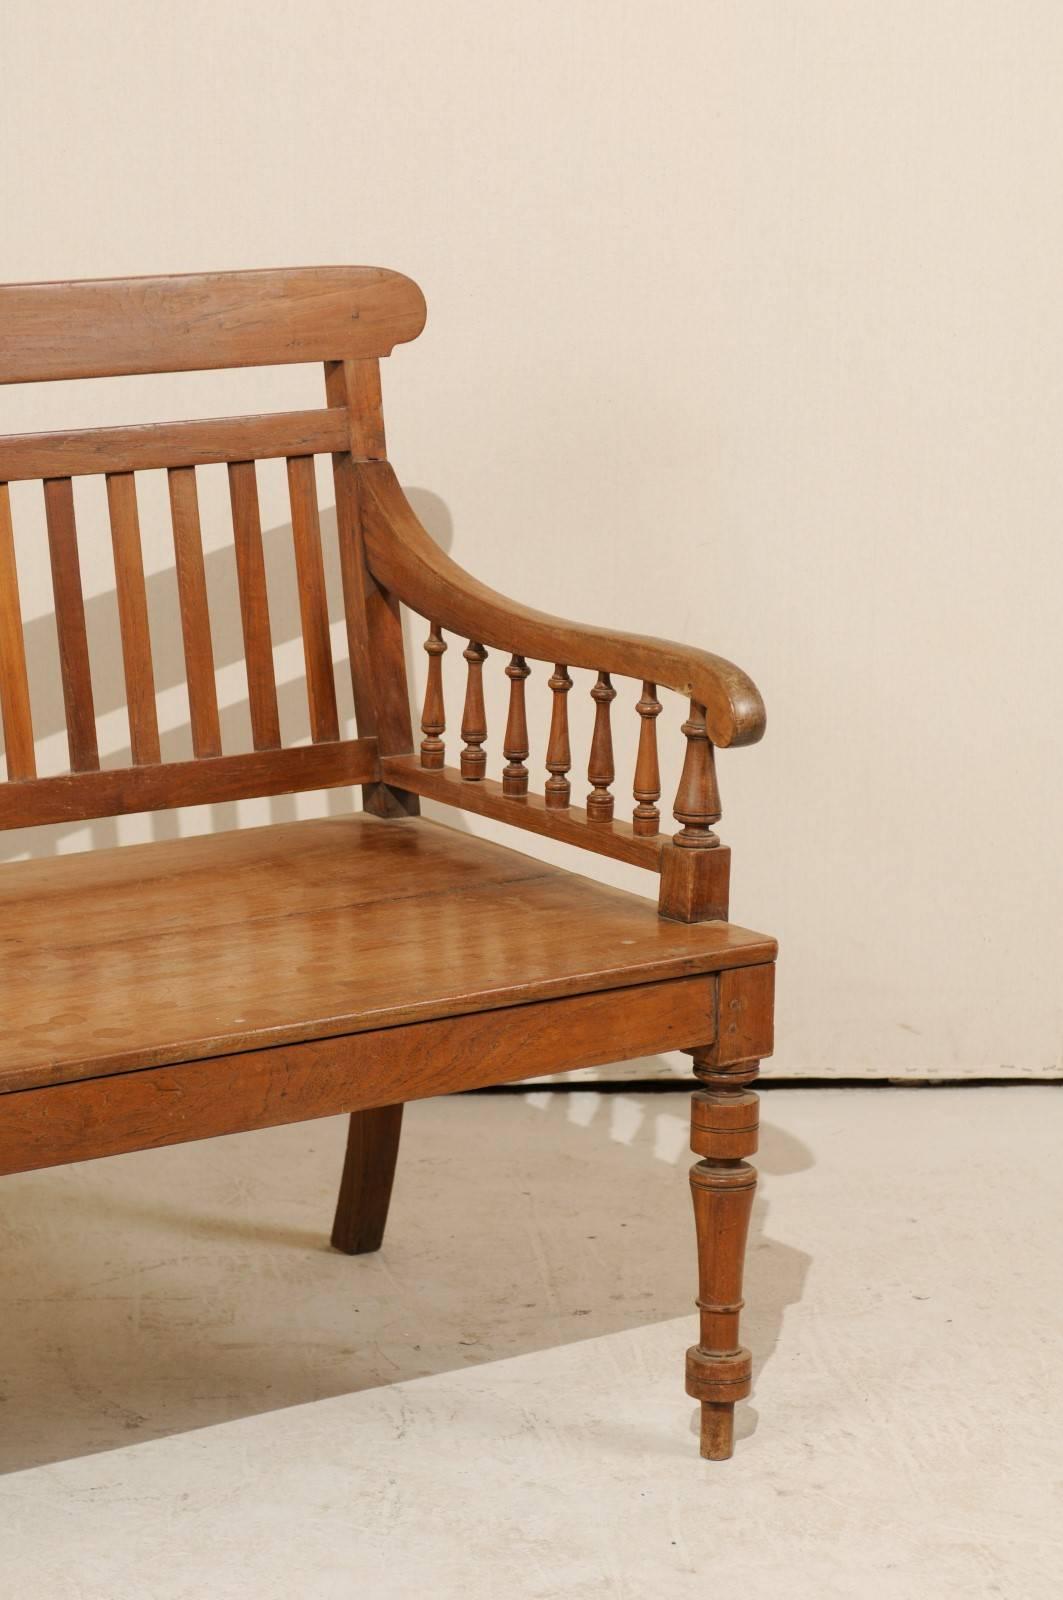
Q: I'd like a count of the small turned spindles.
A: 6